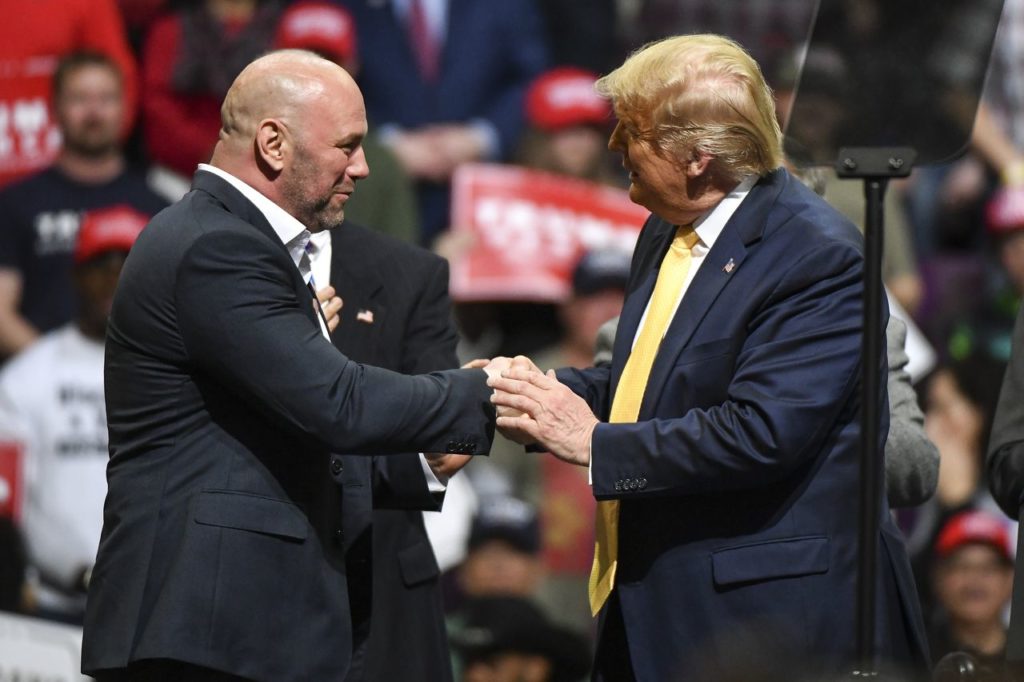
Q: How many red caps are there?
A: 5